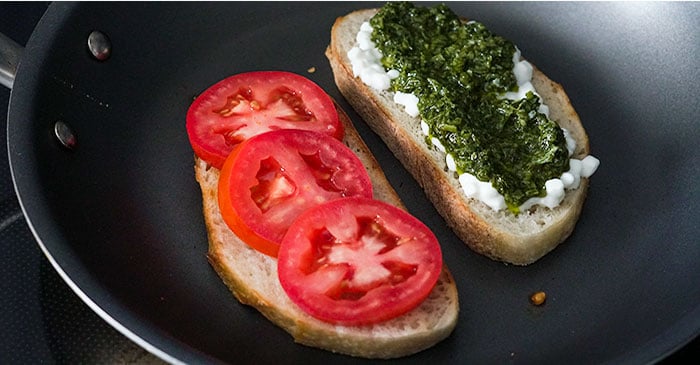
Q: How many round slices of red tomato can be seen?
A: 3